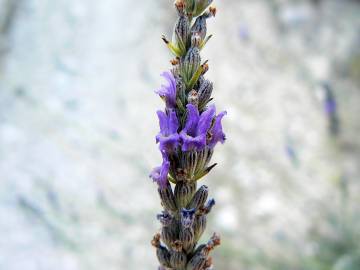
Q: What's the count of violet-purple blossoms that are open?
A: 5